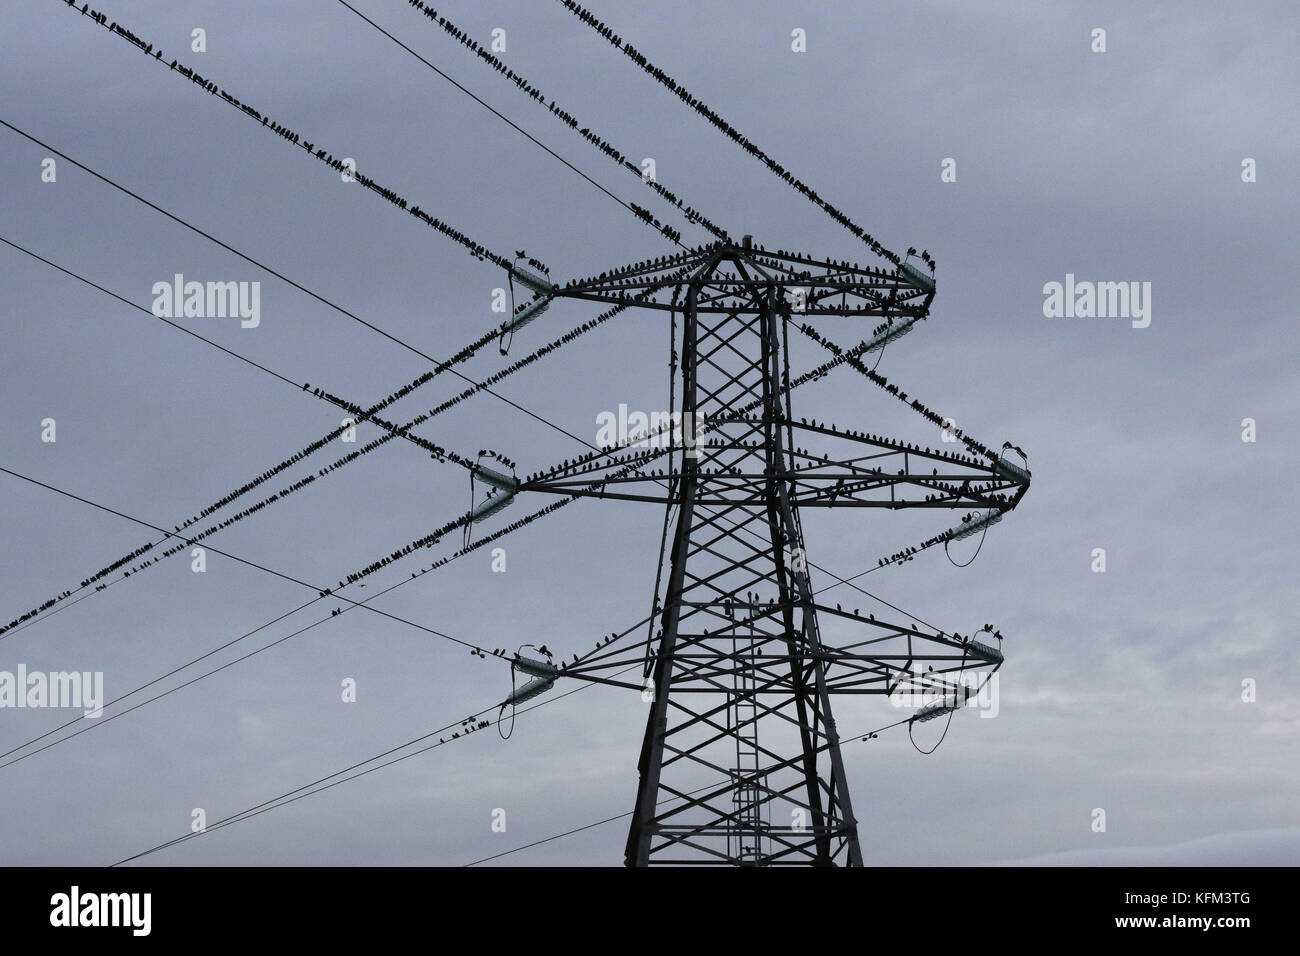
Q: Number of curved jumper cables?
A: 6